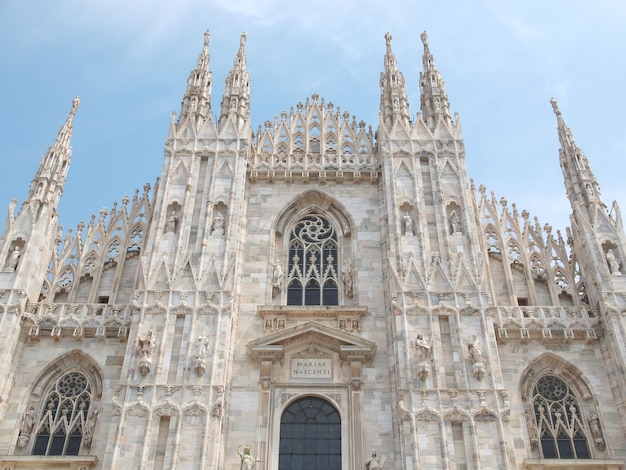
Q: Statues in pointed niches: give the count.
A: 6